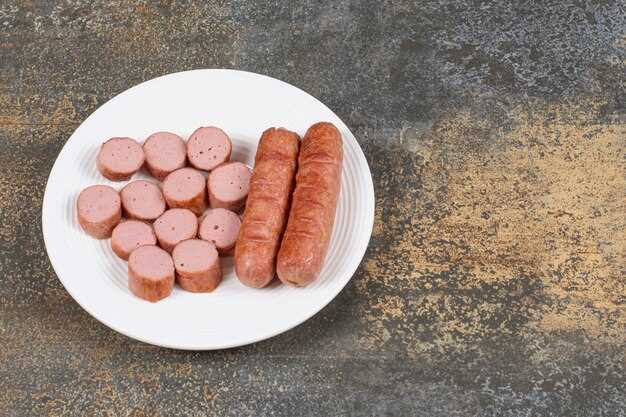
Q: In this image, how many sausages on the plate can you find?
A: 2